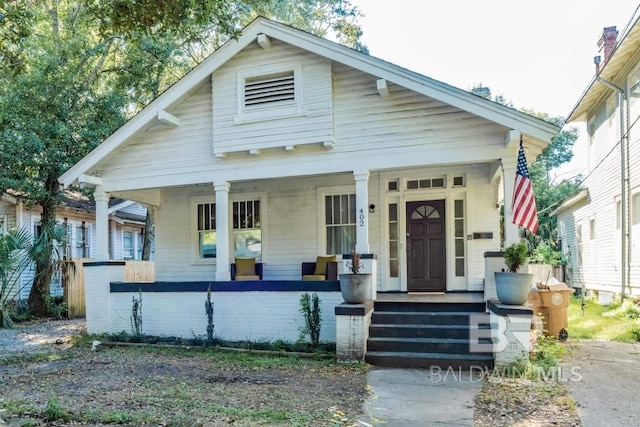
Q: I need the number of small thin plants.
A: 3